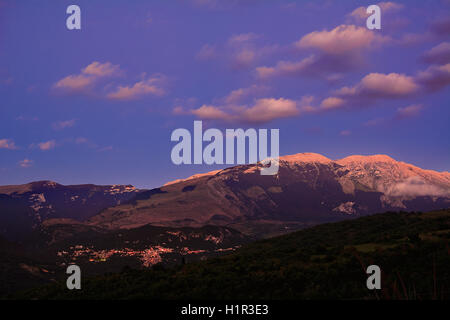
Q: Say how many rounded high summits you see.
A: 2